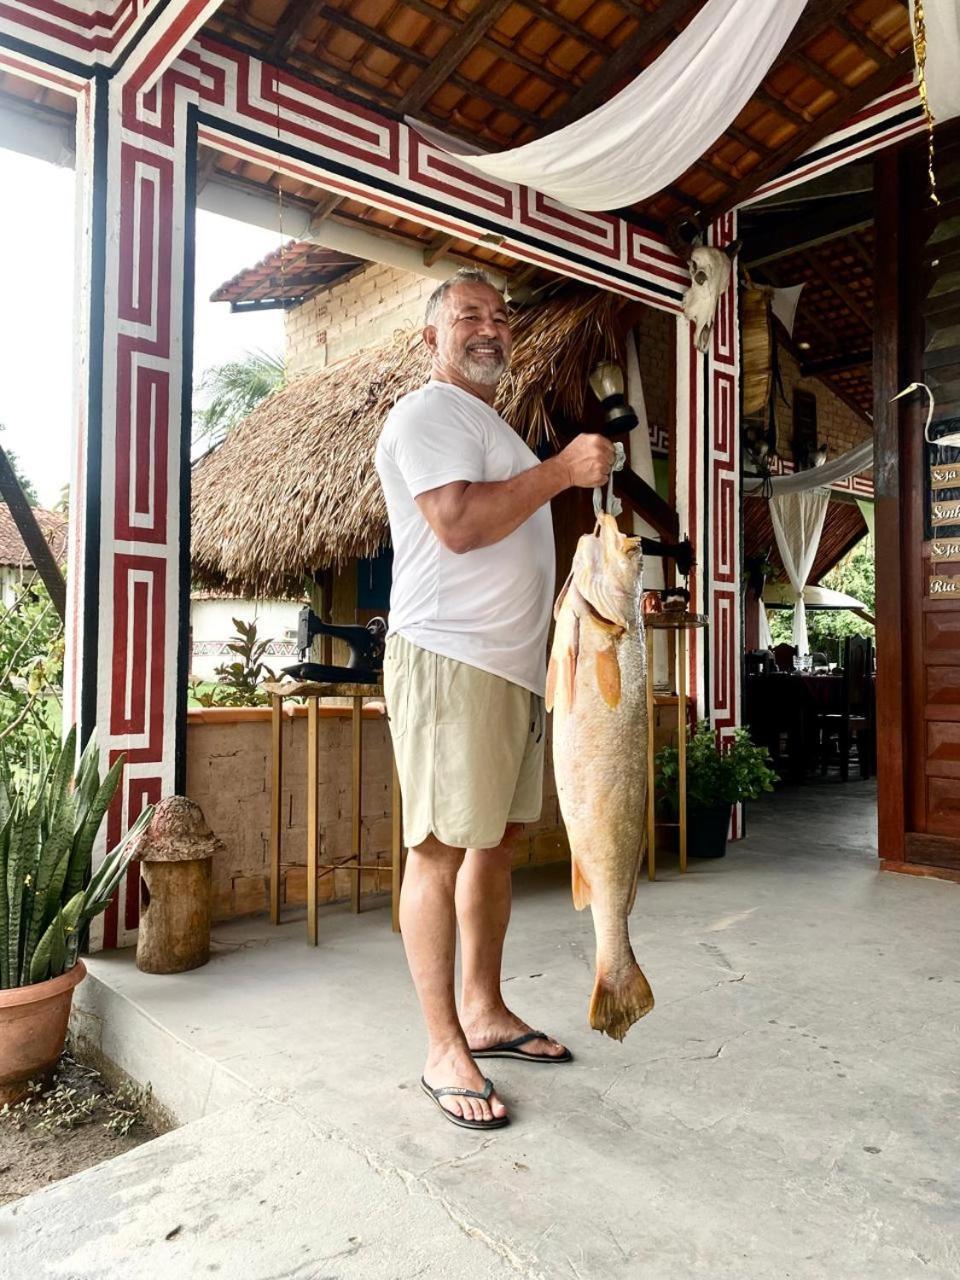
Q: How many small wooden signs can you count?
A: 4